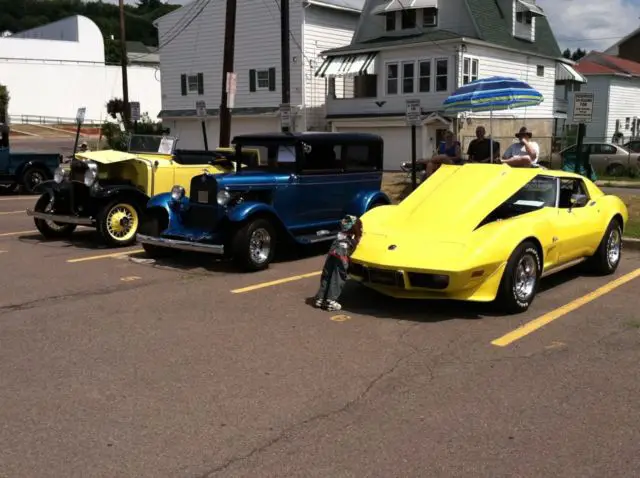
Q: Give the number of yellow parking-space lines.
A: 6